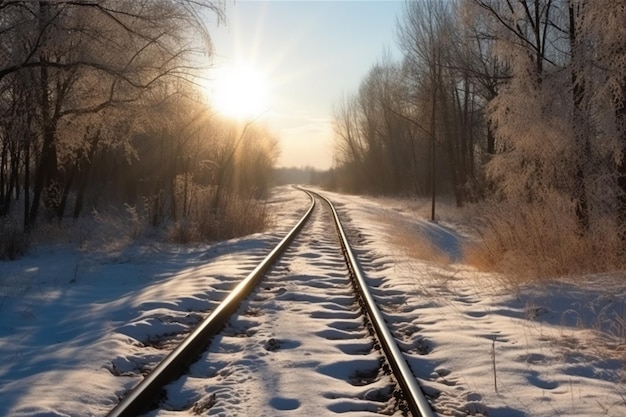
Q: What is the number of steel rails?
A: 2